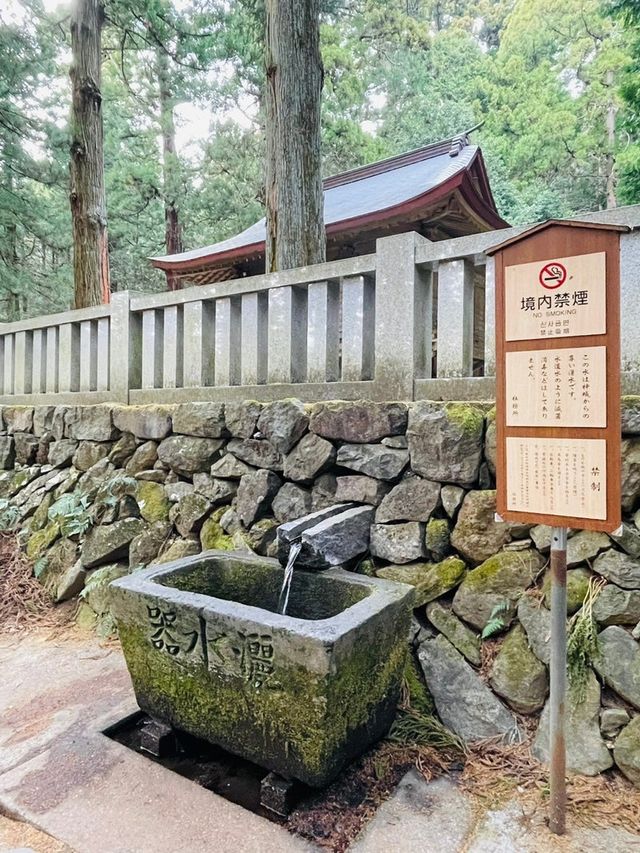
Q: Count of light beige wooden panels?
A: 3